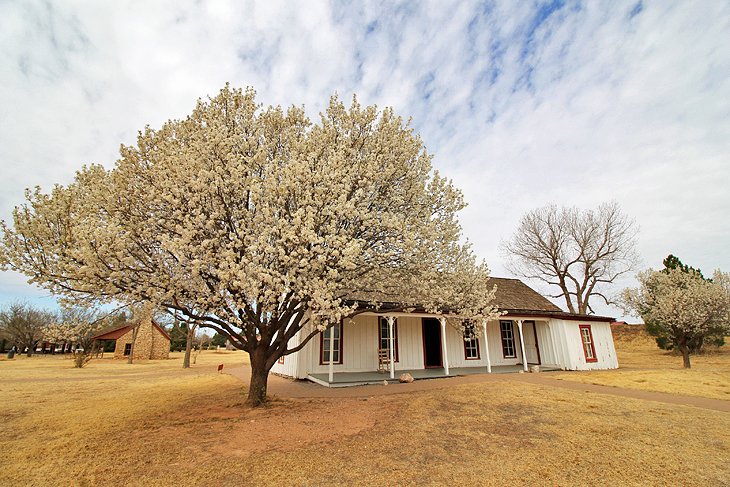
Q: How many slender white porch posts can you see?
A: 5